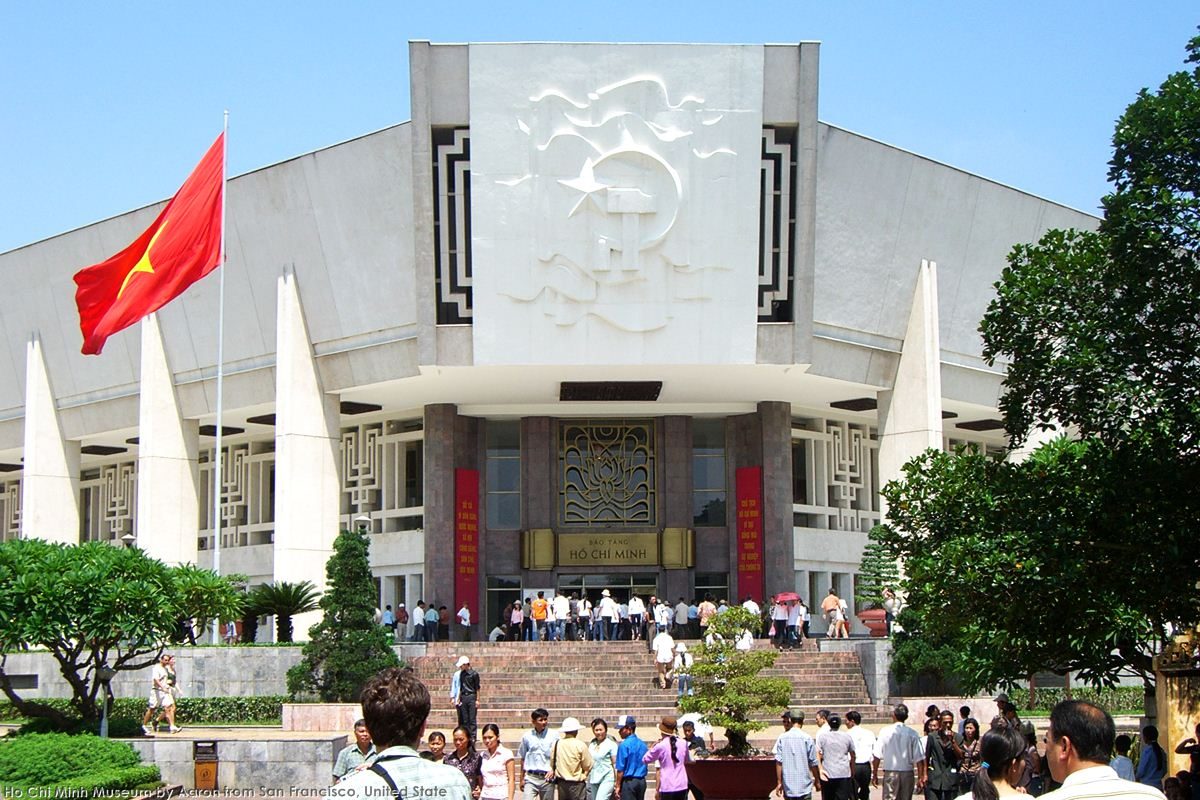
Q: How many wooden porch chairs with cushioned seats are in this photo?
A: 0